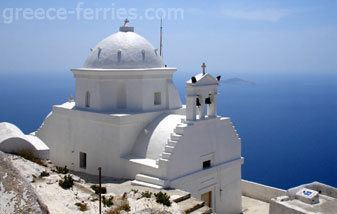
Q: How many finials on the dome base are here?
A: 5